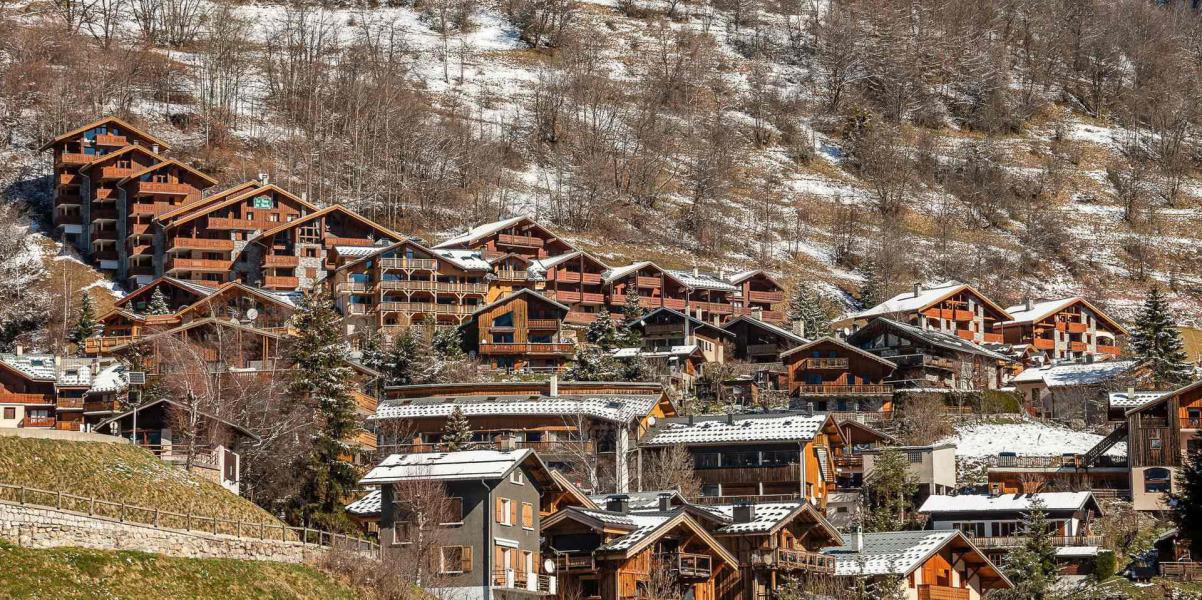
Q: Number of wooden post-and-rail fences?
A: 1